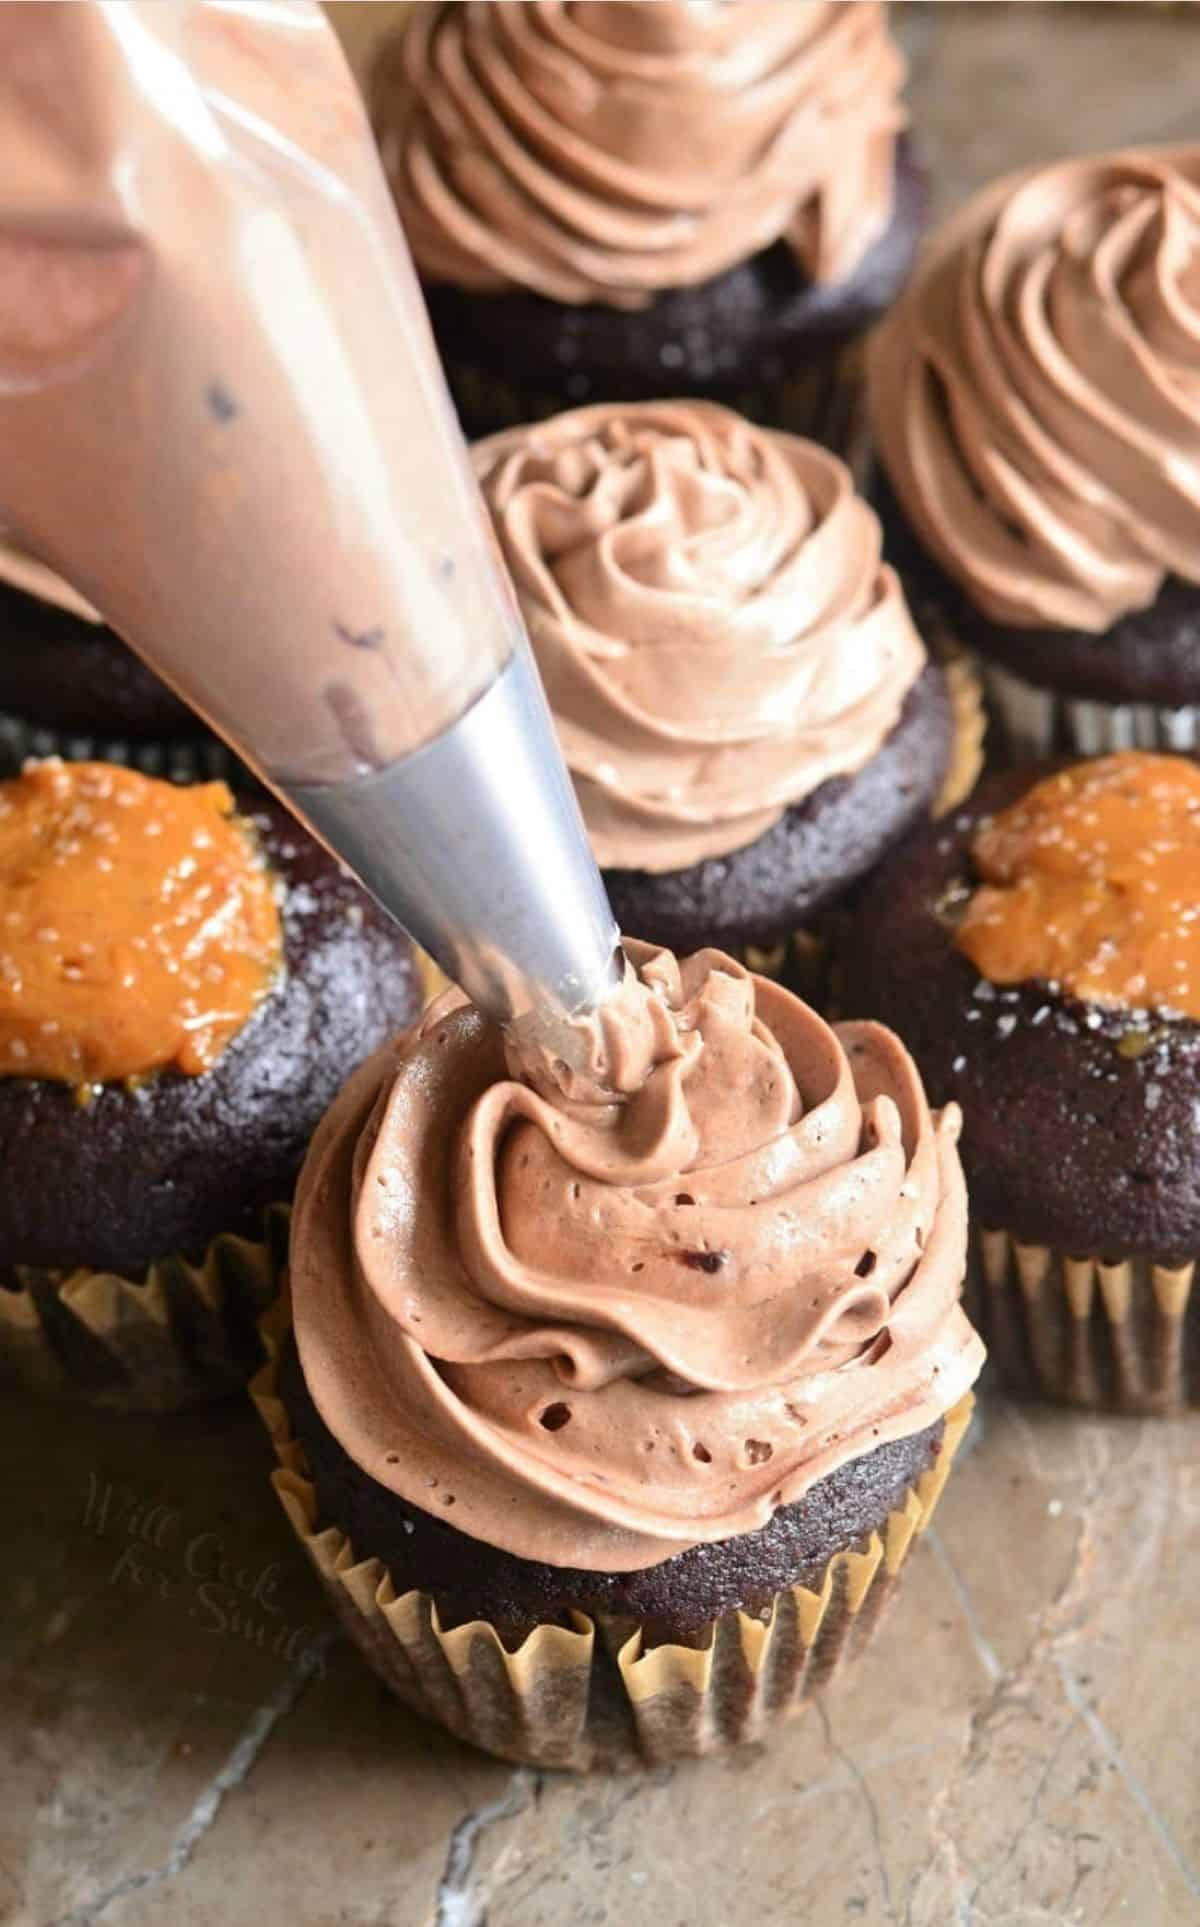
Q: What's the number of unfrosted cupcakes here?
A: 2